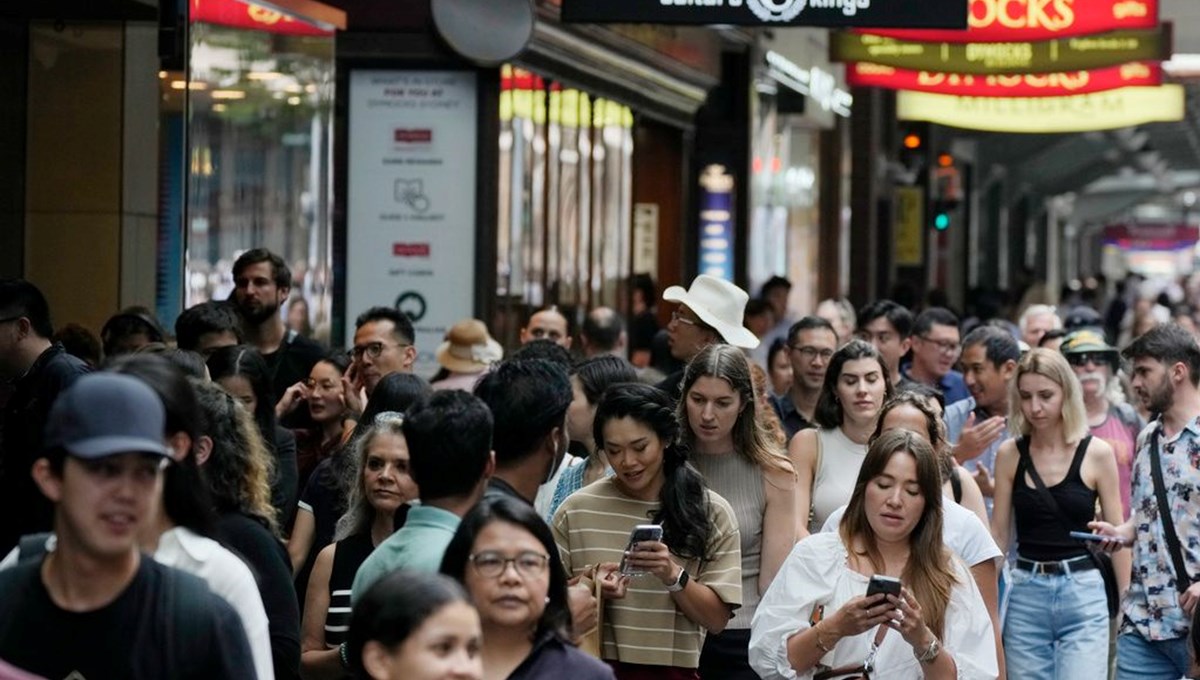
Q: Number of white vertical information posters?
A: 1